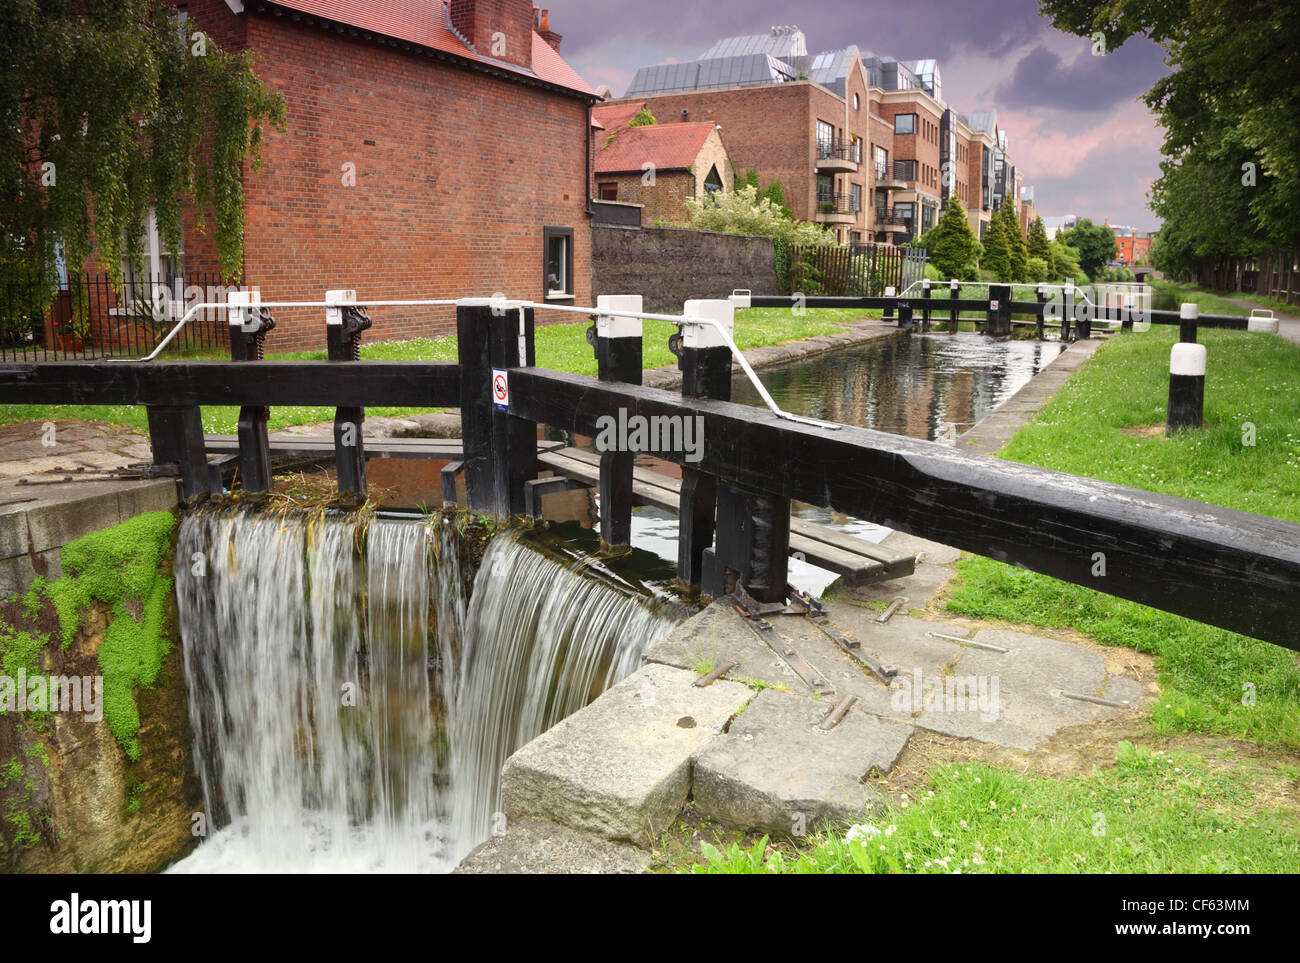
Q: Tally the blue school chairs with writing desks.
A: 0